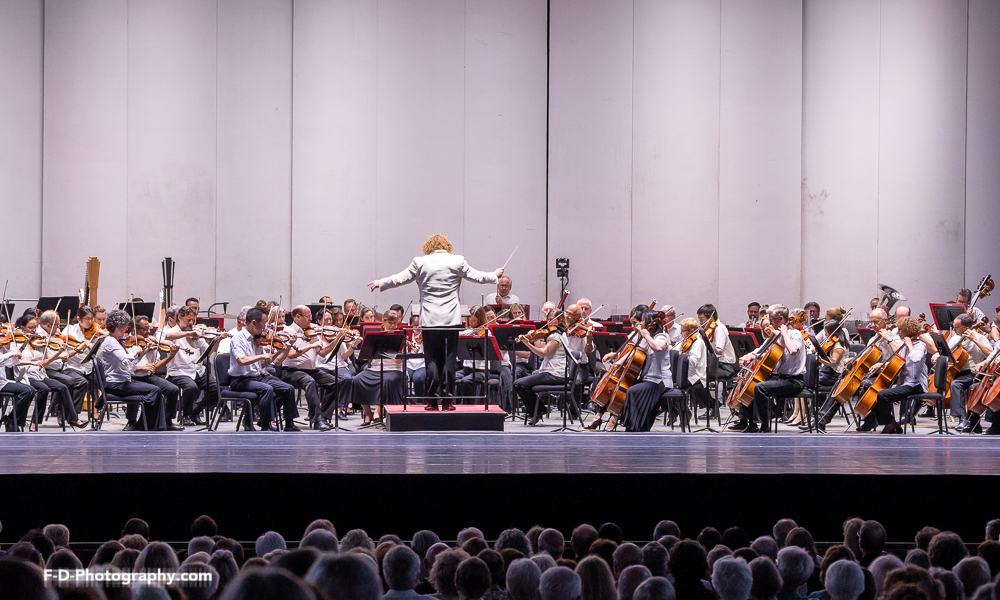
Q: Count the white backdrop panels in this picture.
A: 13